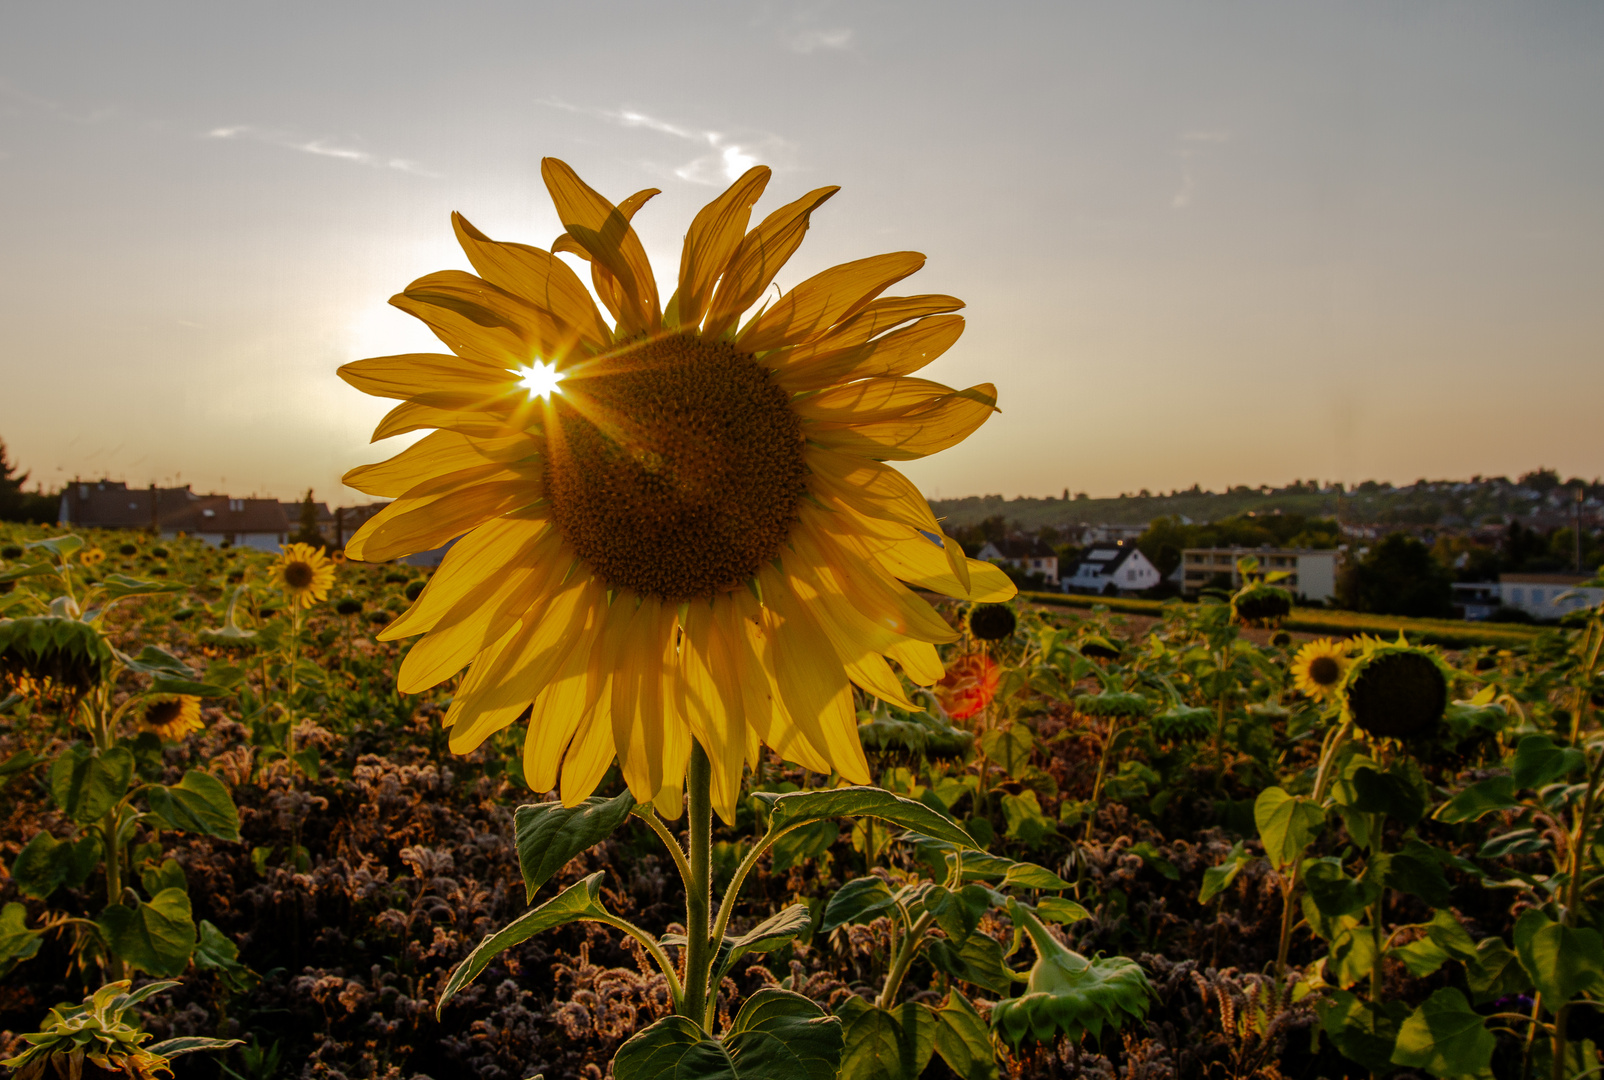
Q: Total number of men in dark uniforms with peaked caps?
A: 0